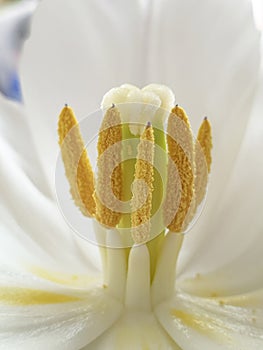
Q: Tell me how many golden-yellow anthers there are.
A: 5